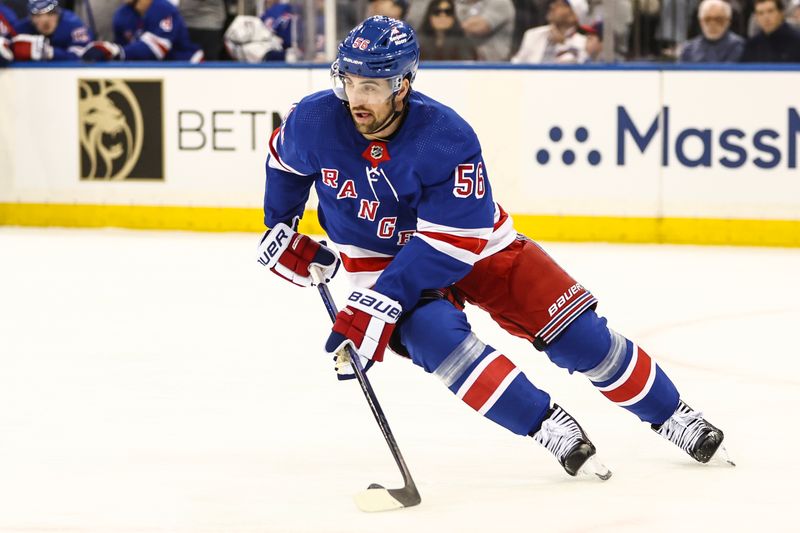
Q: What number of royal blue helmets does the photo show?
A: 2